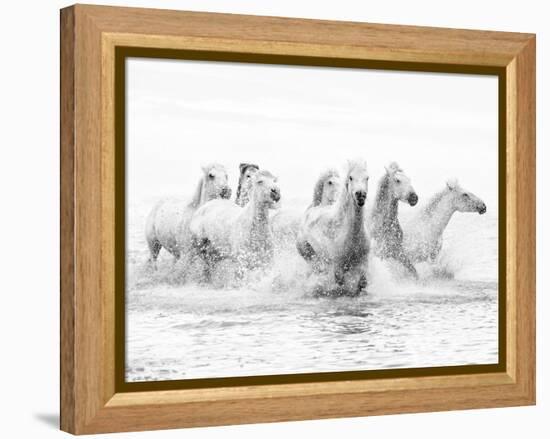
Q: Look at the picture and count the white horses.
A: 7